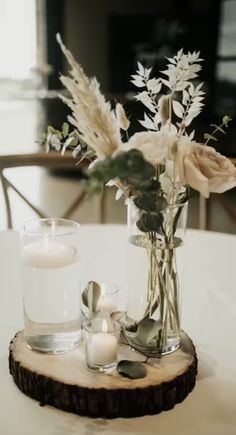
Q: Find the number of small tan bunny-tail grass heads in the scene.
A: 2